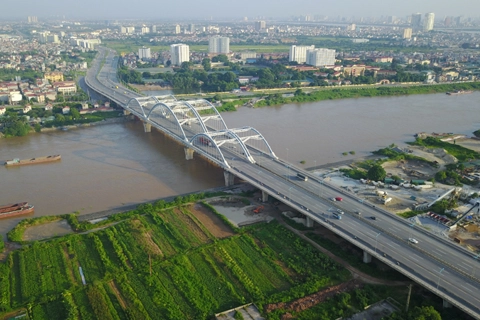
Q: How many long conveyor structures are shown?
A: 2